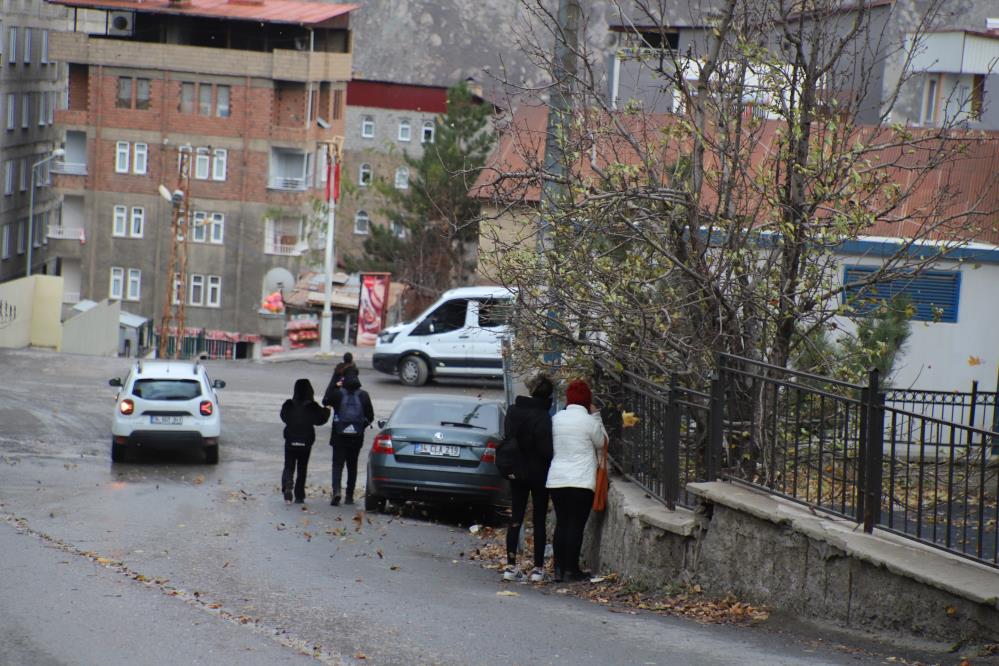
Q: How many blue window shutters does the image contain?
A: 1